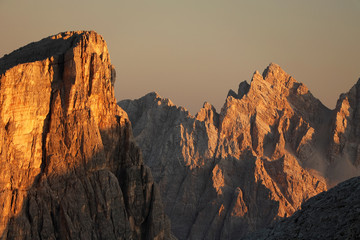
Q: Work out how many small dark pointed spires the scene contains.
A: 2